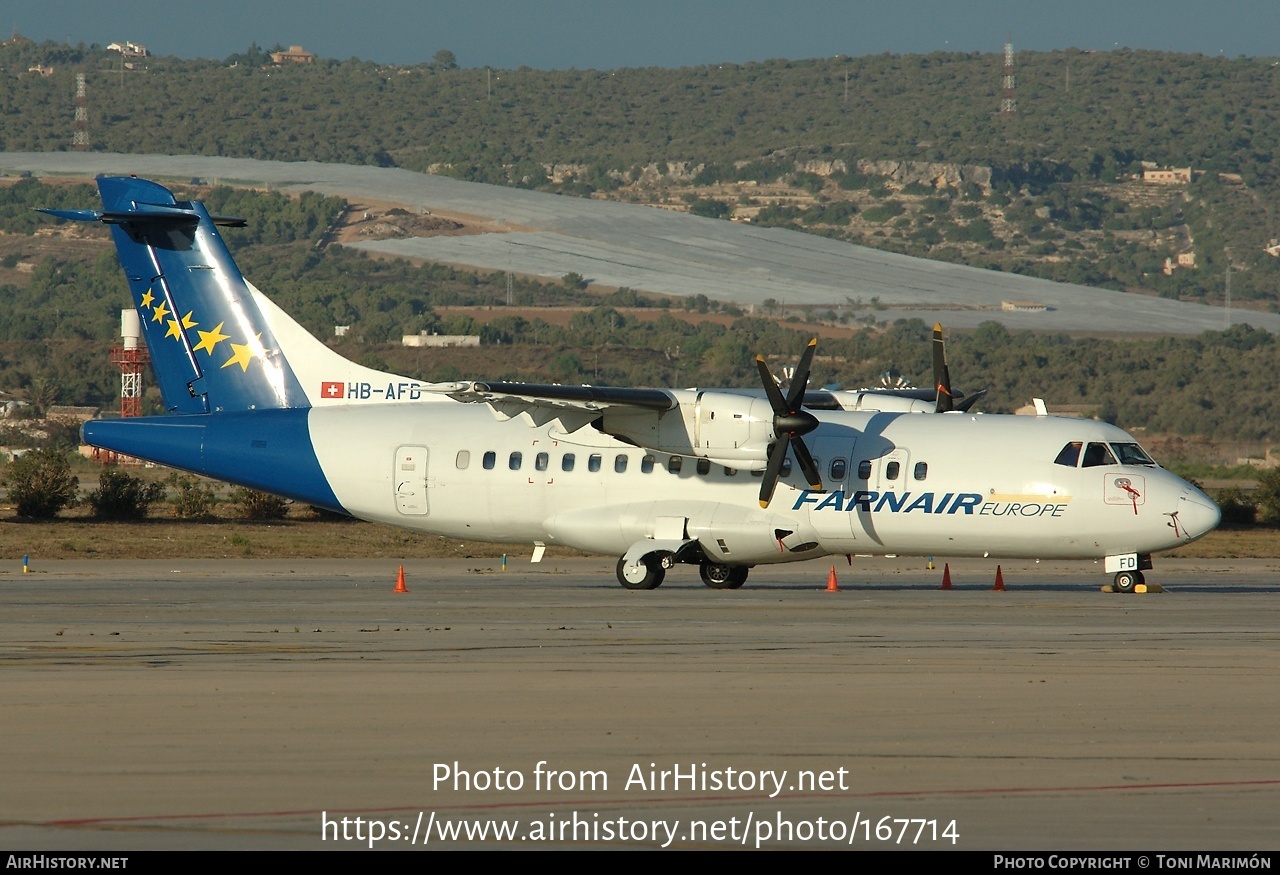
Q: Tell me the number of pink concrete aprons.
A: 0